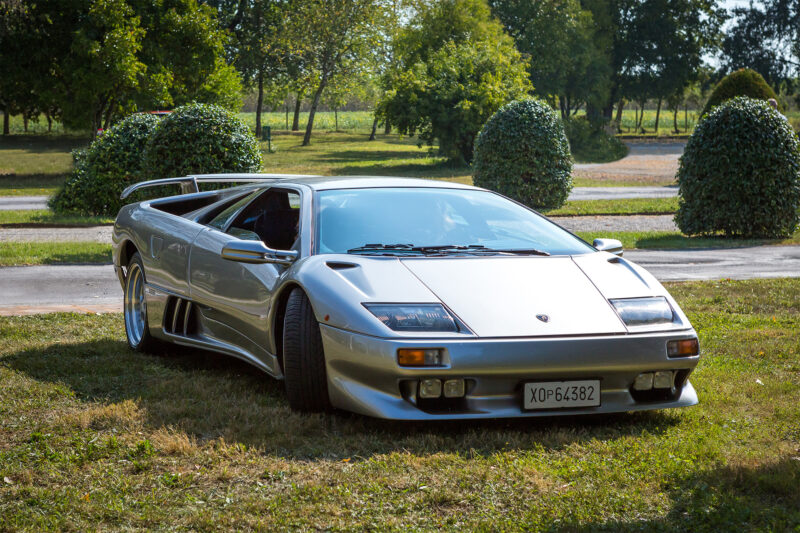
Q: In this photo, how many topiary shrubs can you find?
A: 5